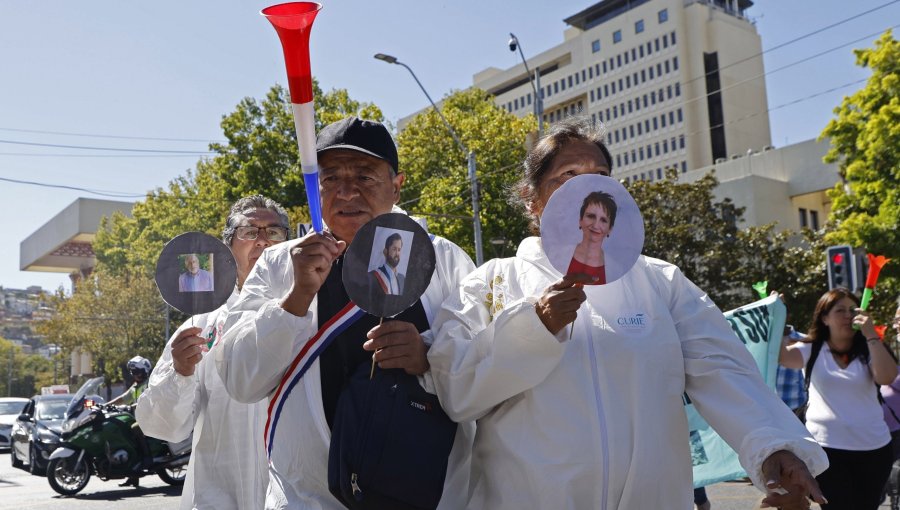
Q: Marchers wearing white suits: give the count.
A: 3